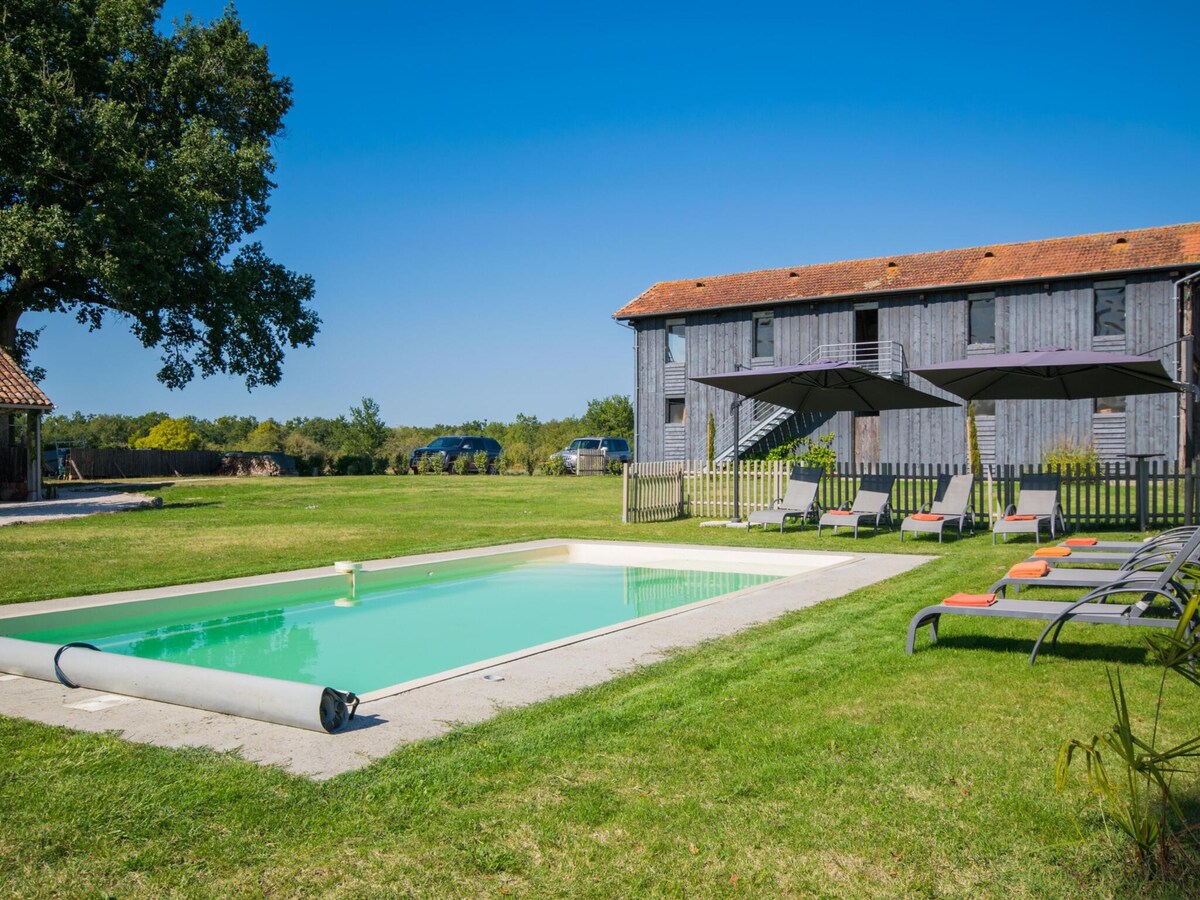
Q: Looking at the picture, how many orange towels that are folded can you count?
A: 7